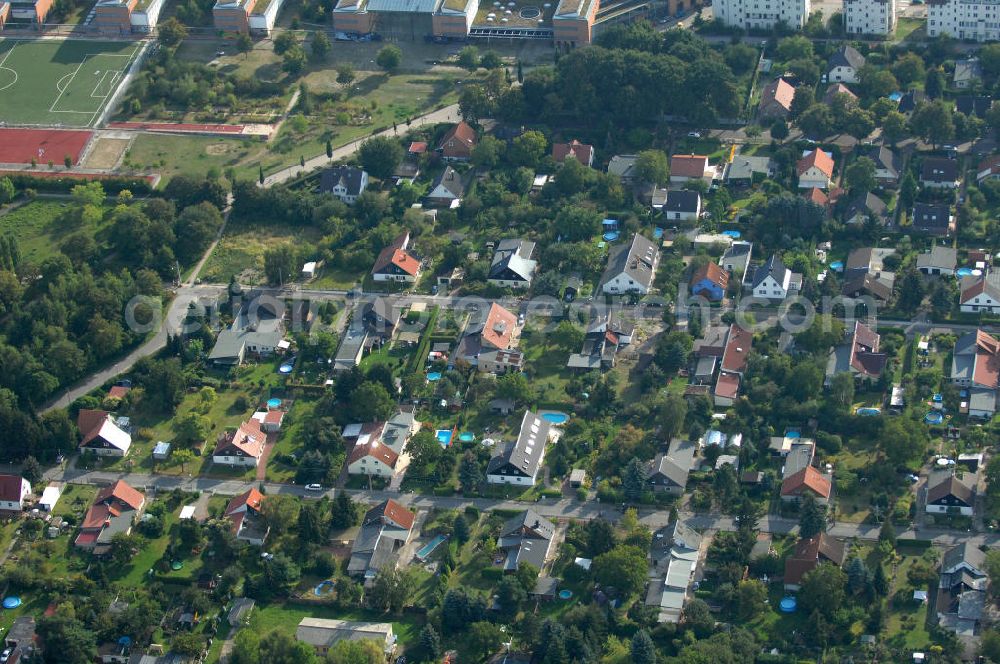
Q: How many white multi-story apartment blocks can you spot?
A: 3